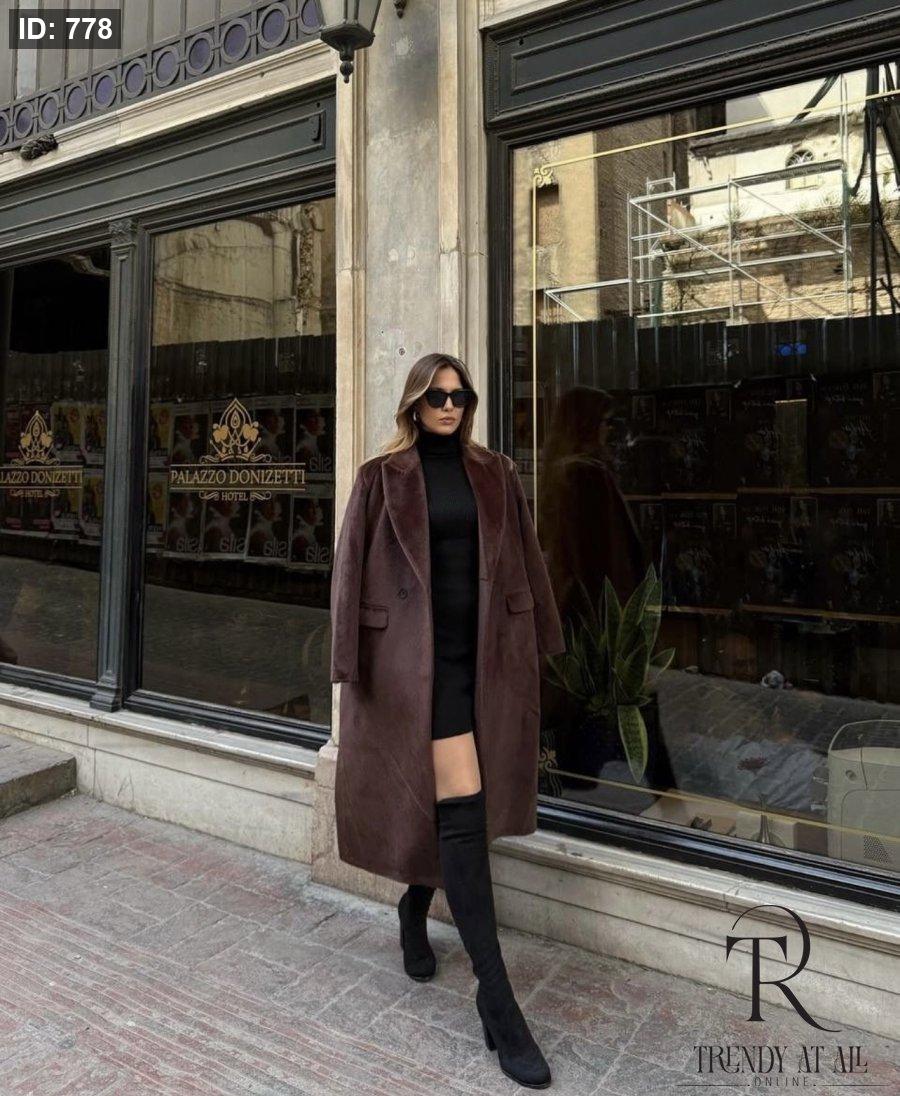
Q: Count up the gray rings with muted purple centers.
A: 11